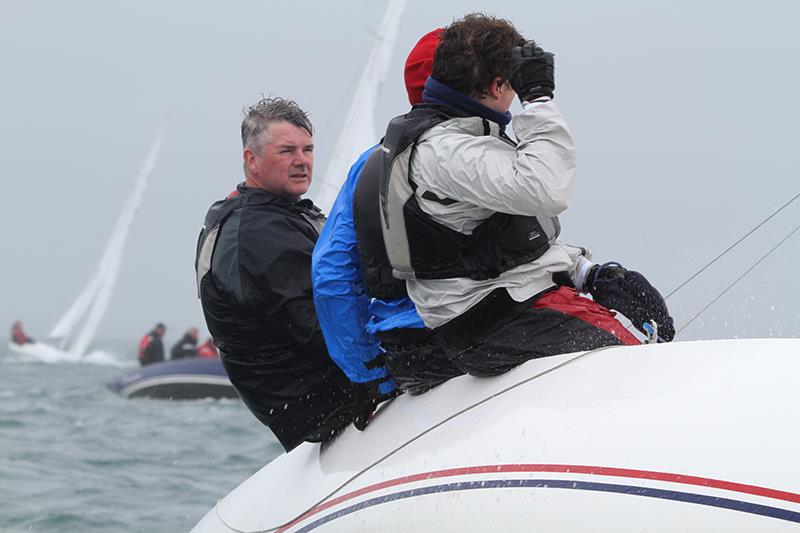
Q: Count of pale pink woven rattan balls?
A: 0